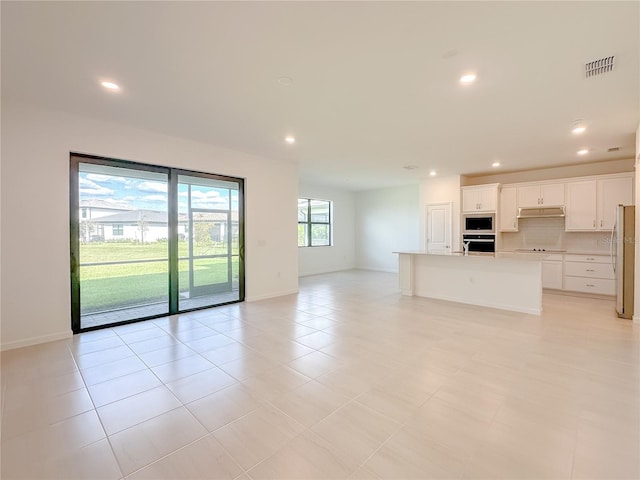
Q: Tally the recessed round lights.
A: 7